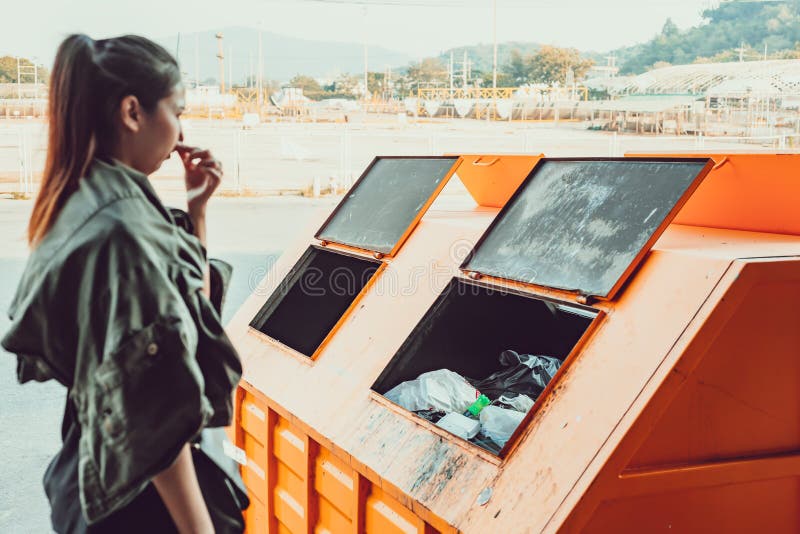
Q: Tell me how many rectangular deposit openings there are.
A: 2